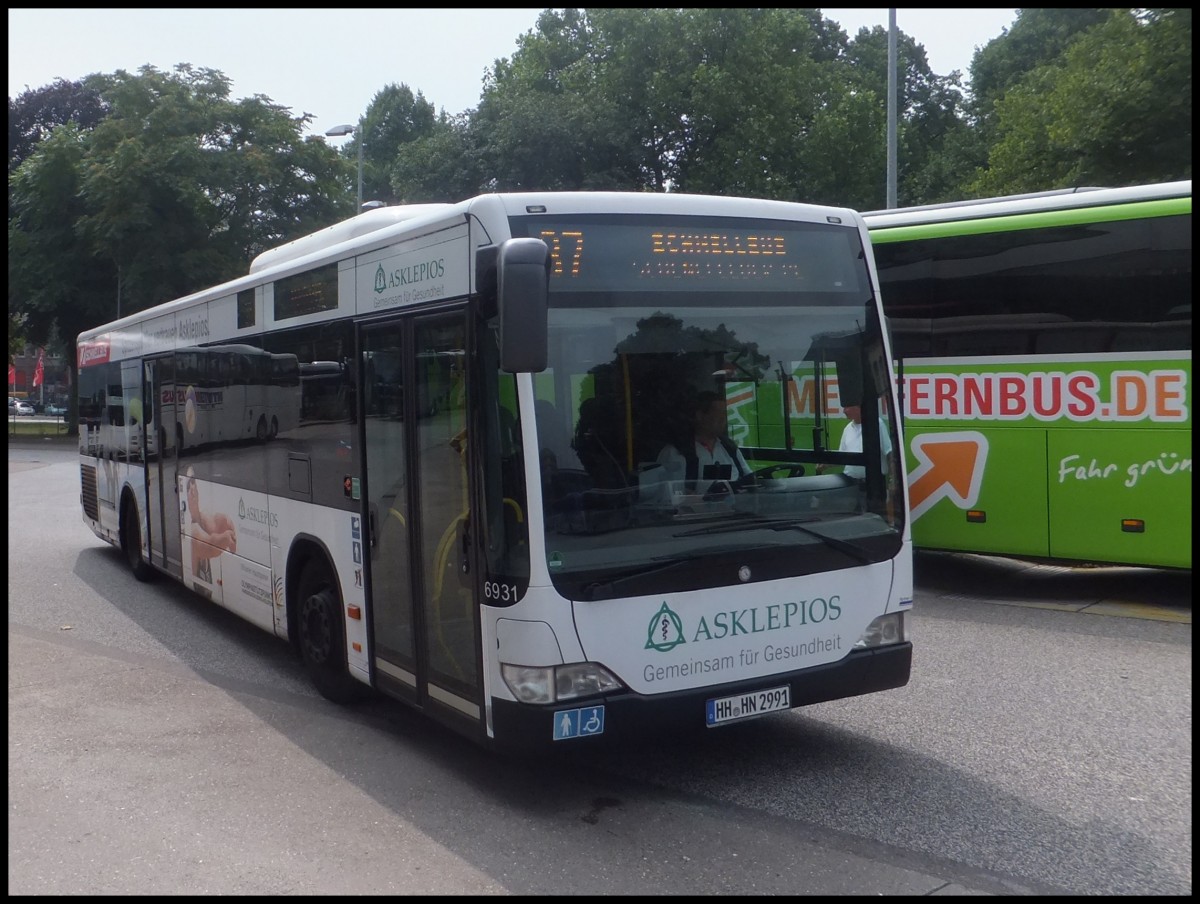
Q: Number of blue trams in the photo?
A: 0